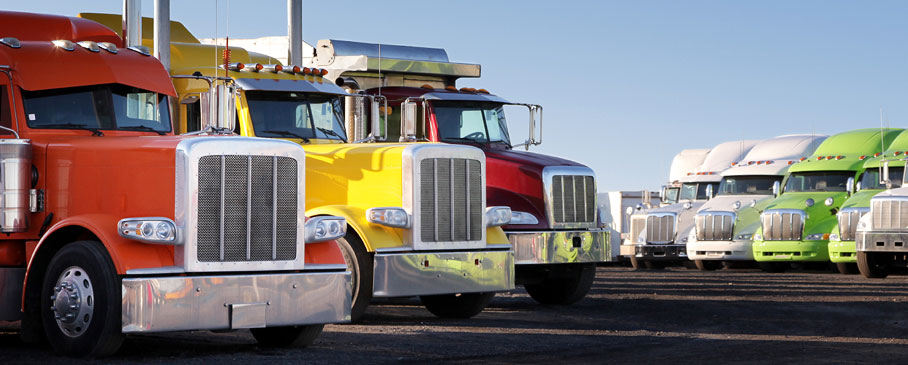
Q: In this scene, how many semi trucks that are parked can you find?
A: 9